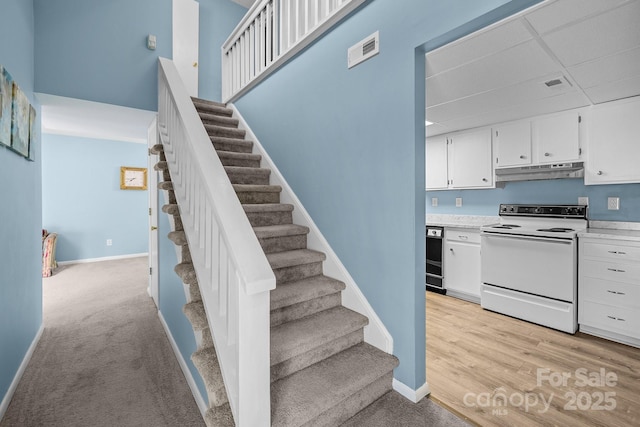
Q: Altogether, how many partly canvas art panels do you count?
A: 3